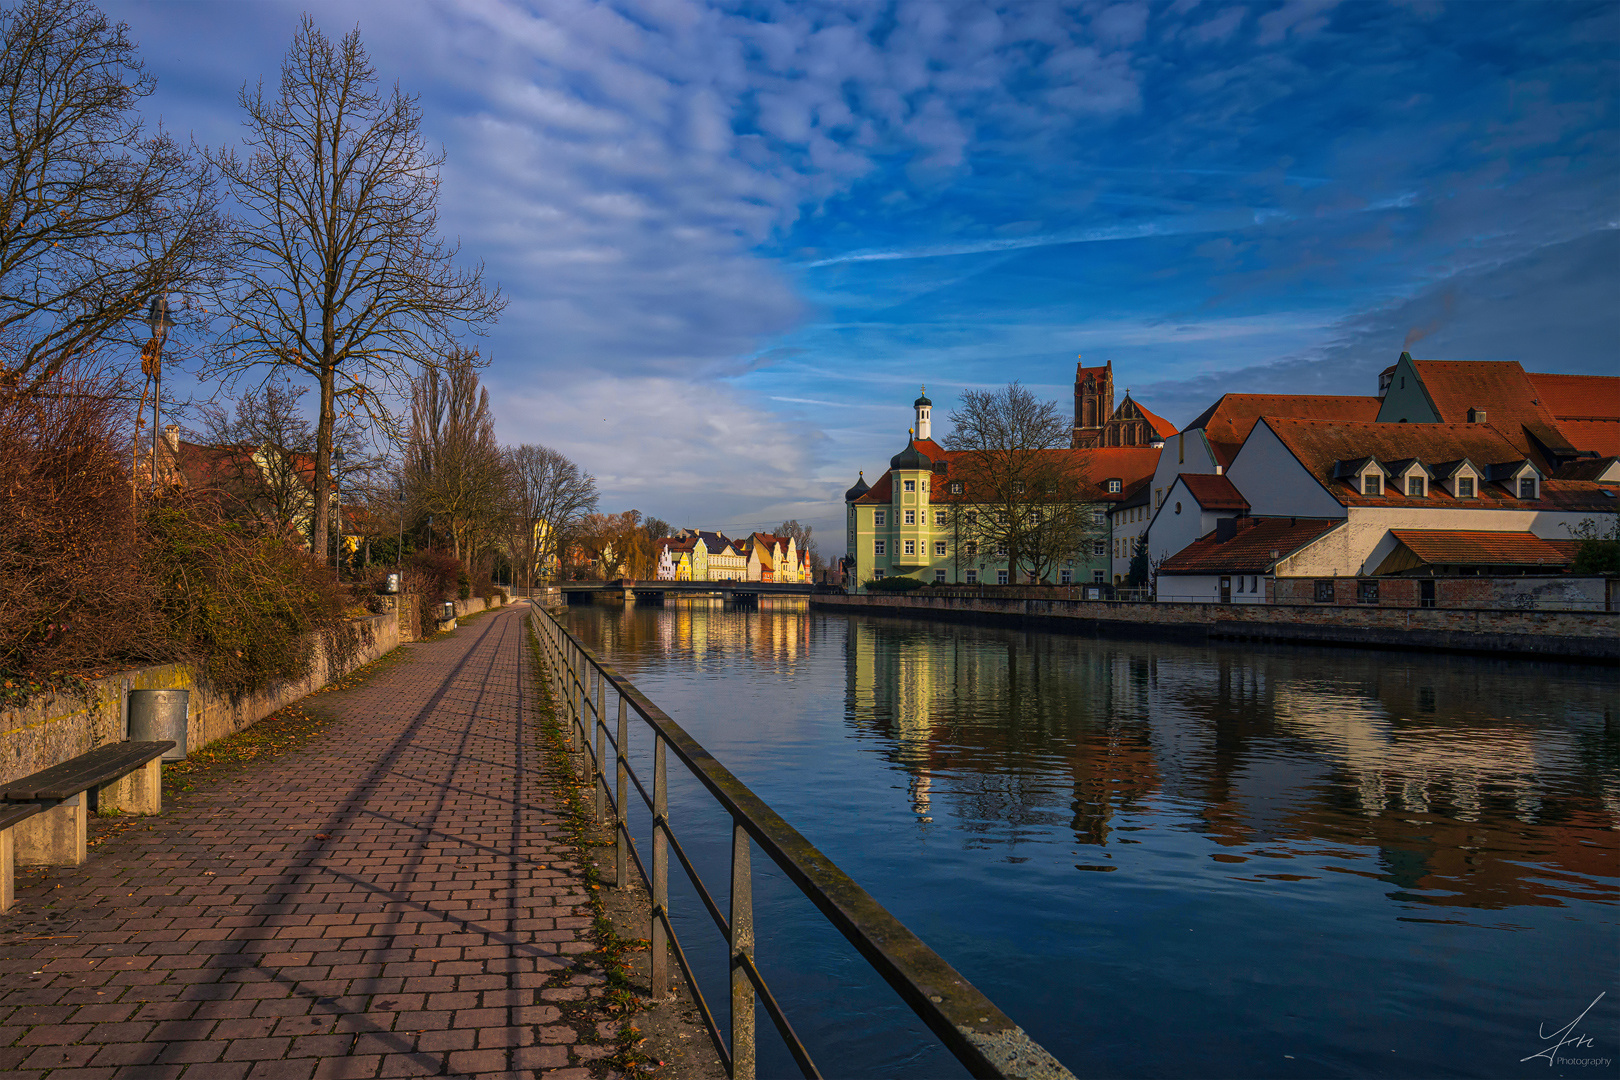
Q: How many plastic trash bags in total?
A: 0